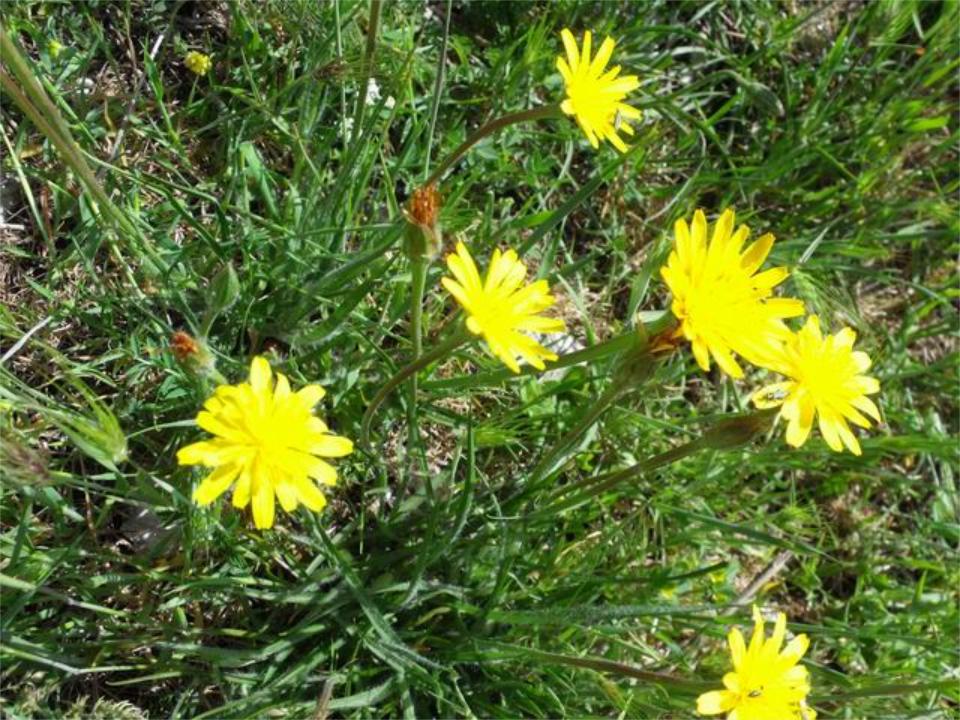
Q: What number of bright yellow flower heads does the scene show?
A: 6